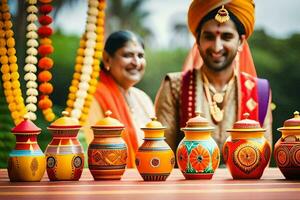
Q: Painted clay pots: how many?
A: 7